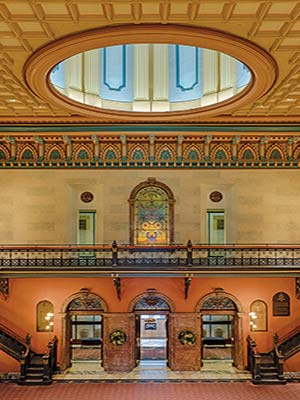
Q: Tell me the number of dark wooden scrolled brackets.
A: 4